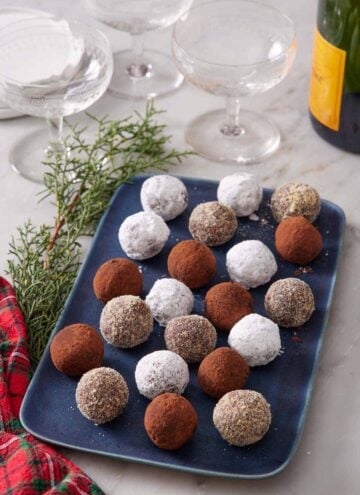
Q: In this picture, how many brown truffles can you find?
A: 7